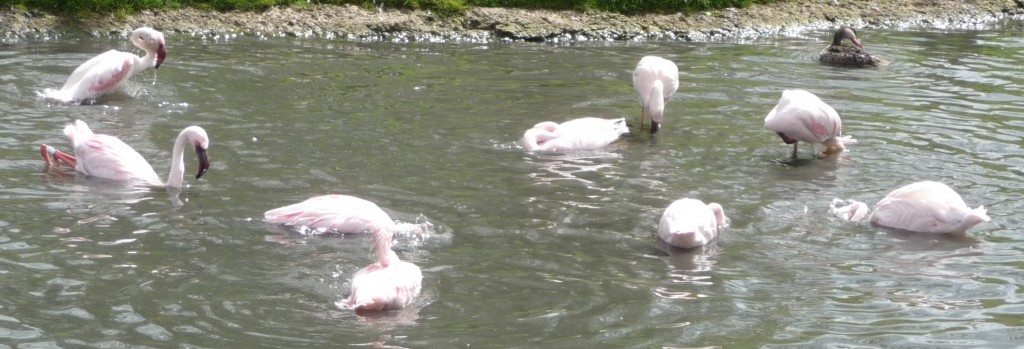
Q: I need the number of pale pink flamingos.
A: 9